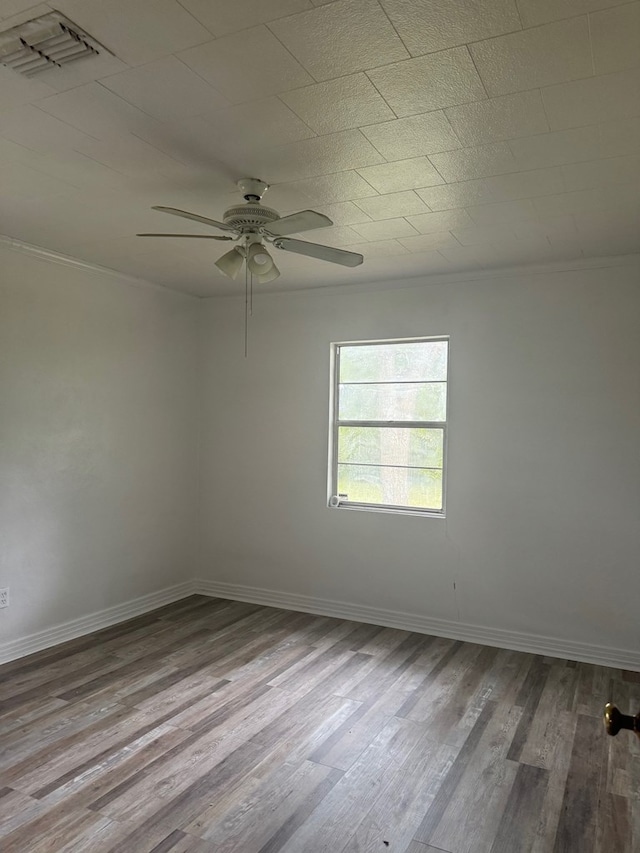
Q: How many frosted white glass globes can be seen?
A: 3